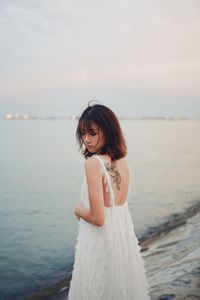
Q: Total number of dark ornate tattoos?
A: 1